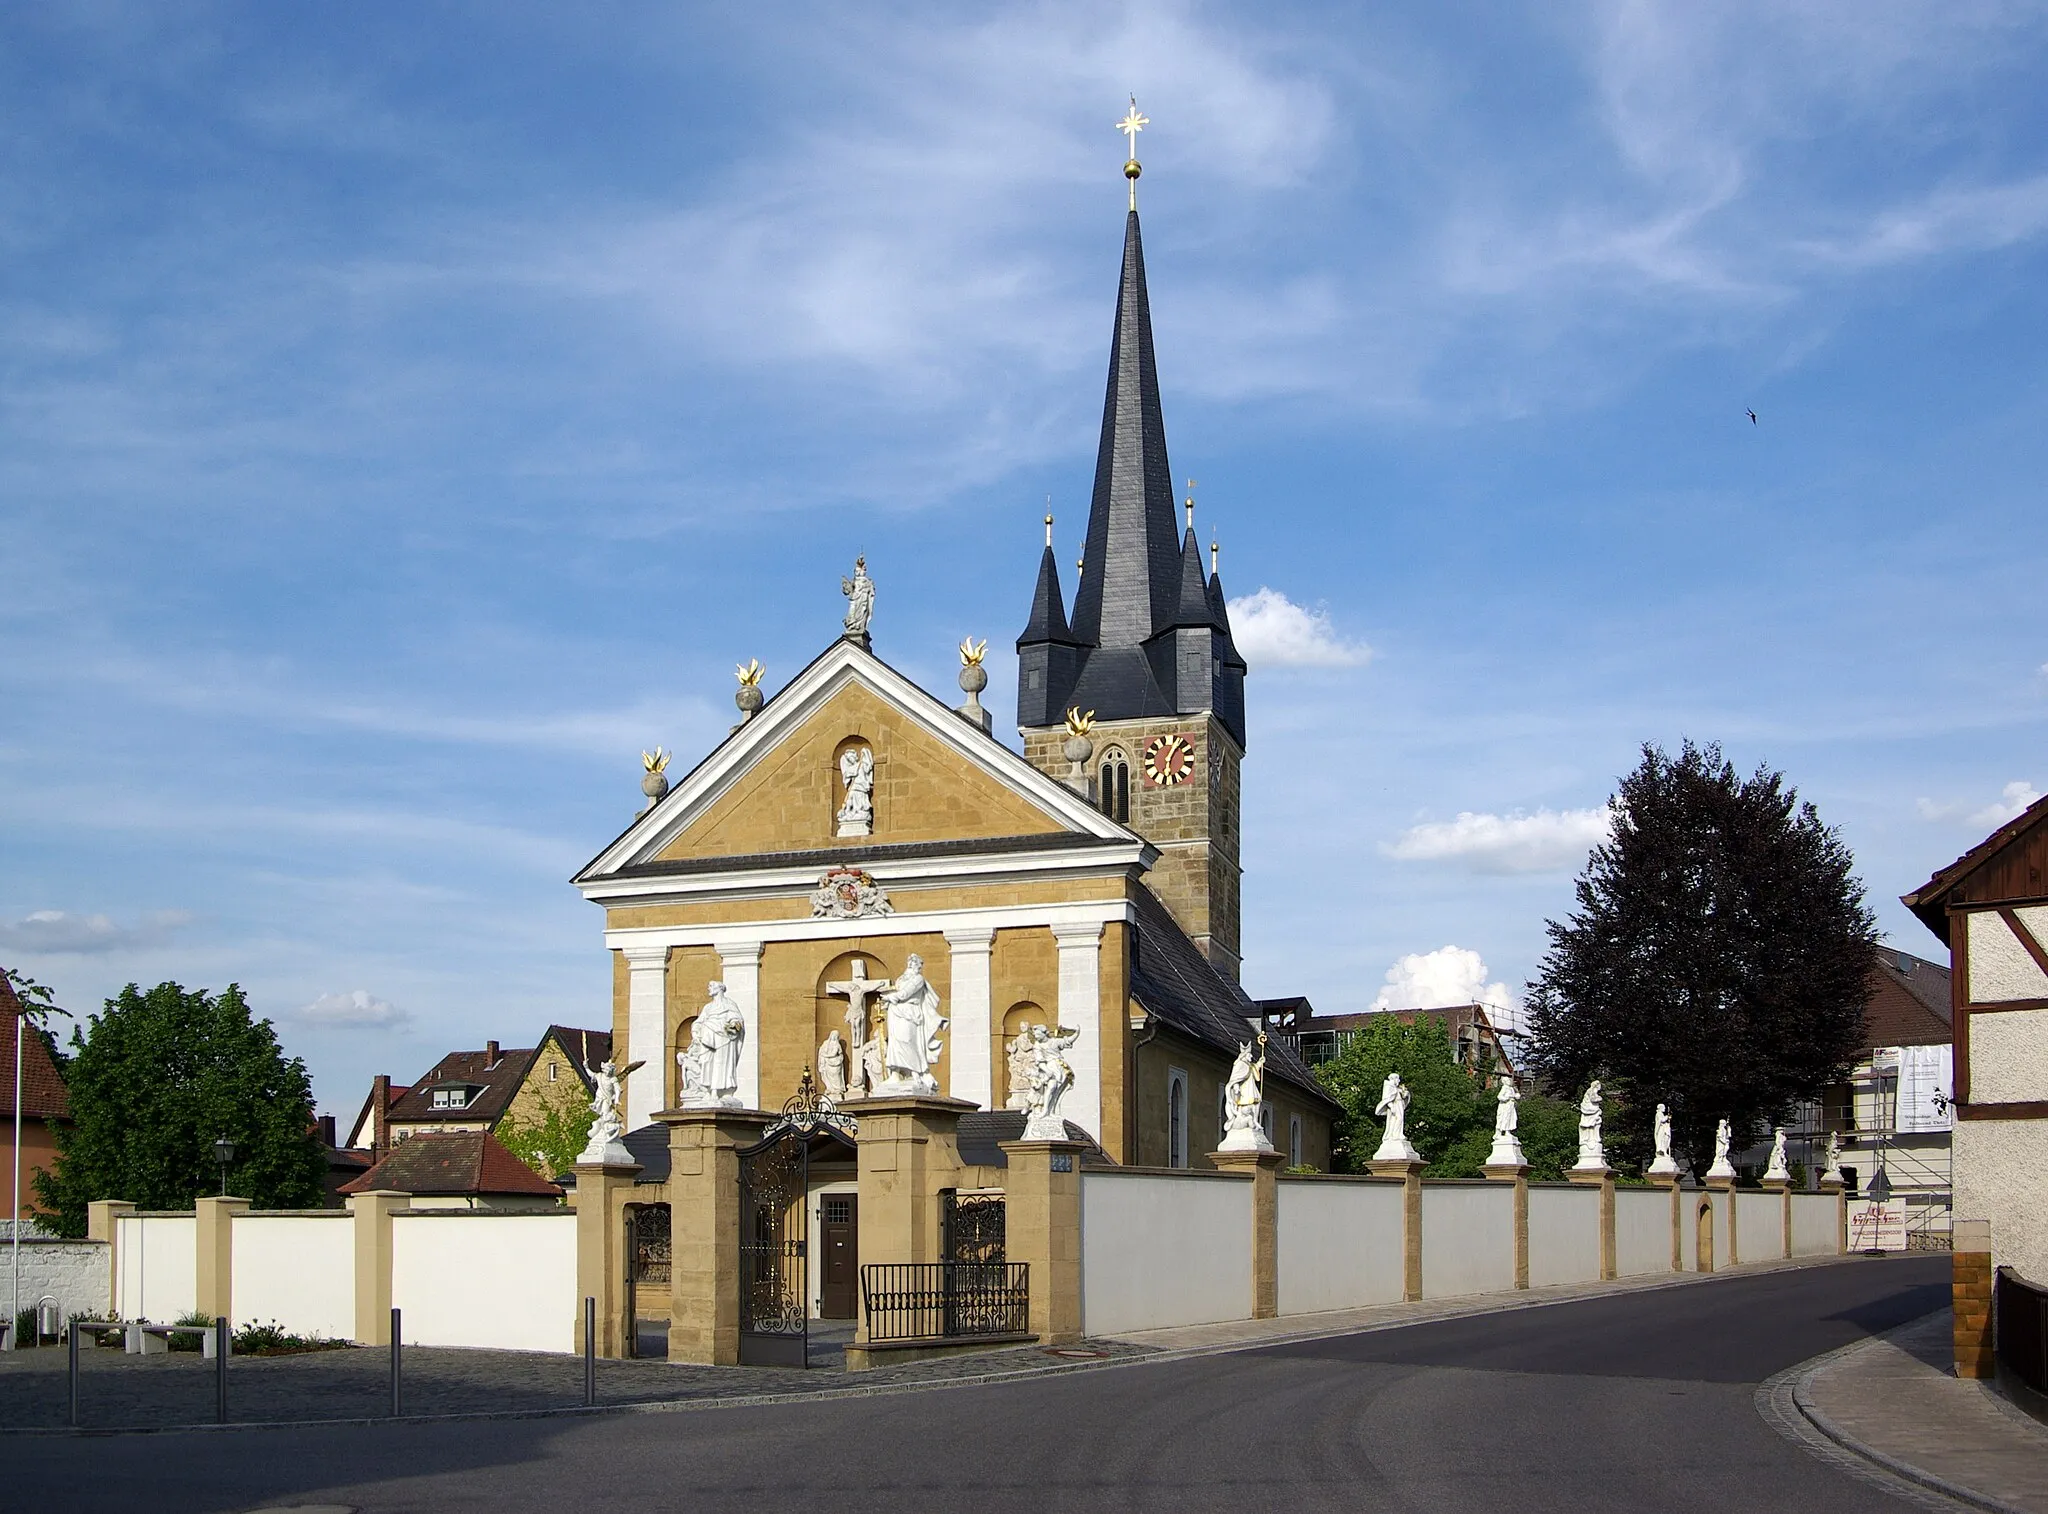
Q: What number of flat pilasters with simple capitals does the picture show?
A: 4